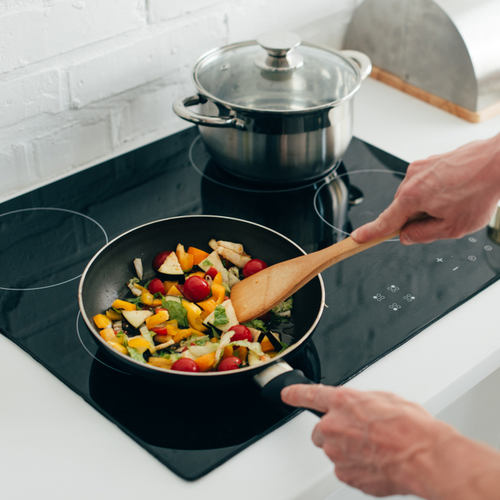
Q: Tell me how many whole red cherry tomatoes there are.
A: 7